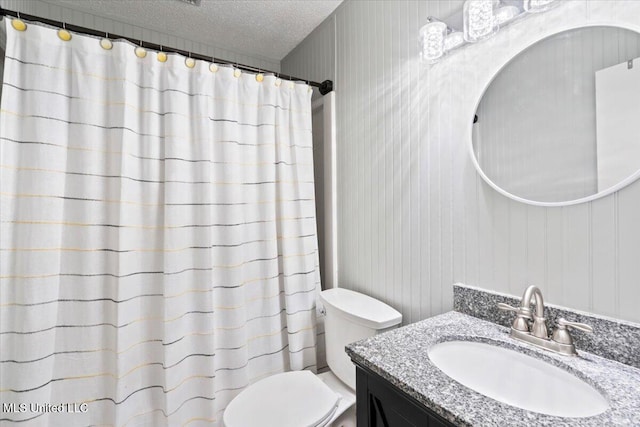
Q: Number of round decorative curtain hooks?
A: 12